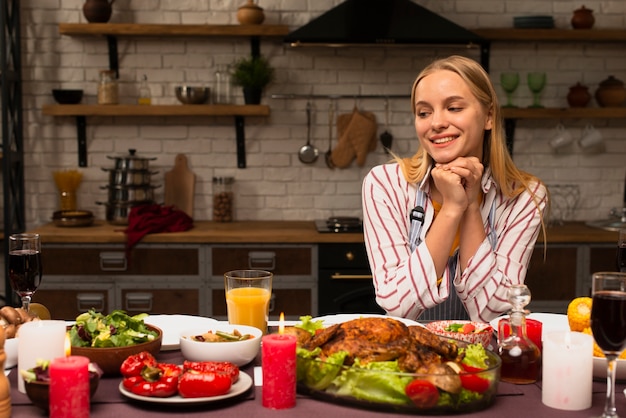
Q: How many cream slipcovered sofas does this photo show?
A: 0